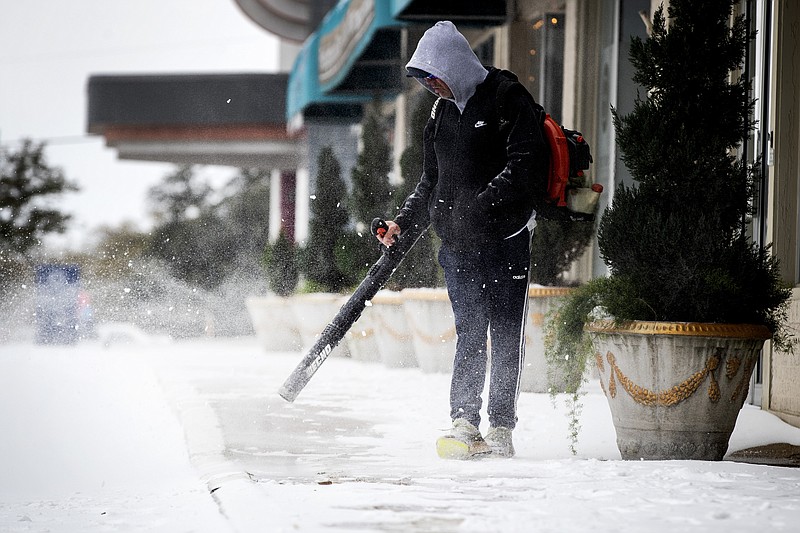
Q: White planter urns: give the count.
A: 7